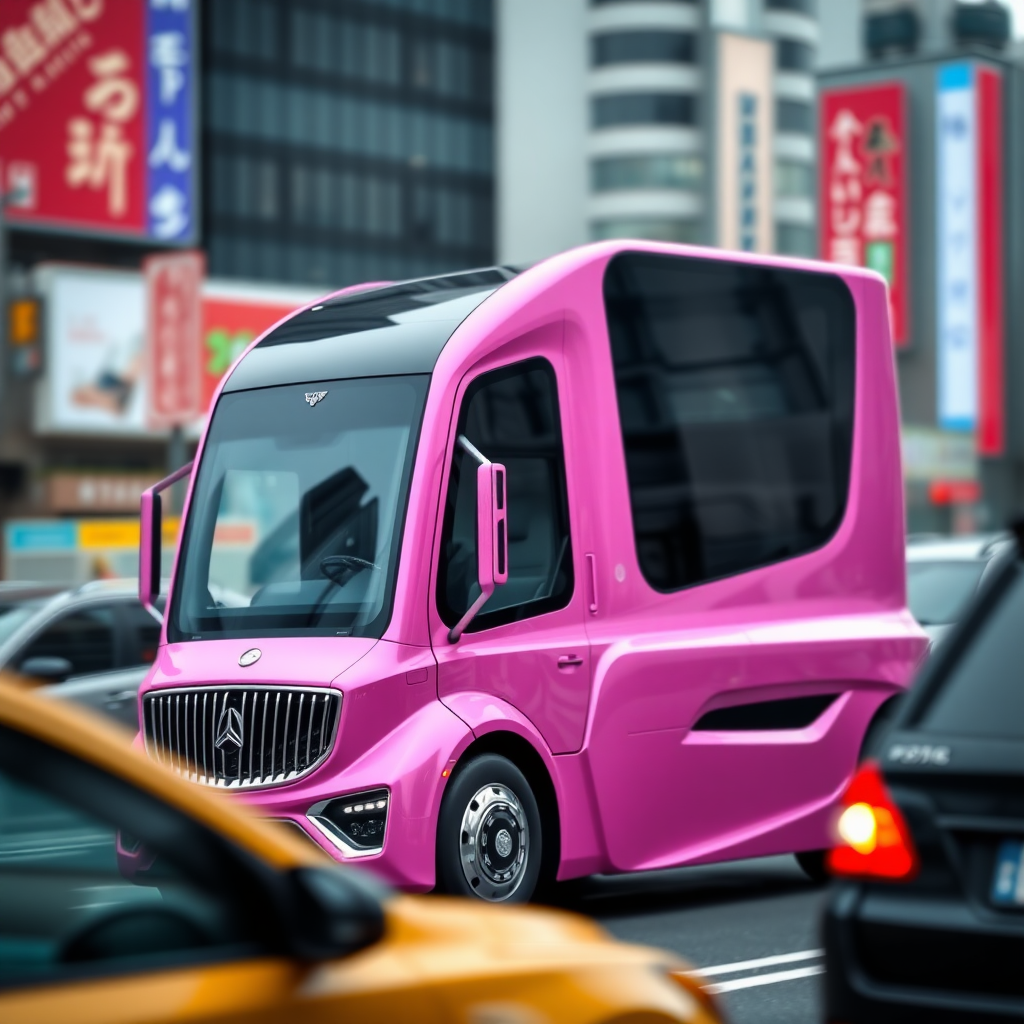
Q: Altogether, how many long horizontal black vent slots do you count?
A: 1